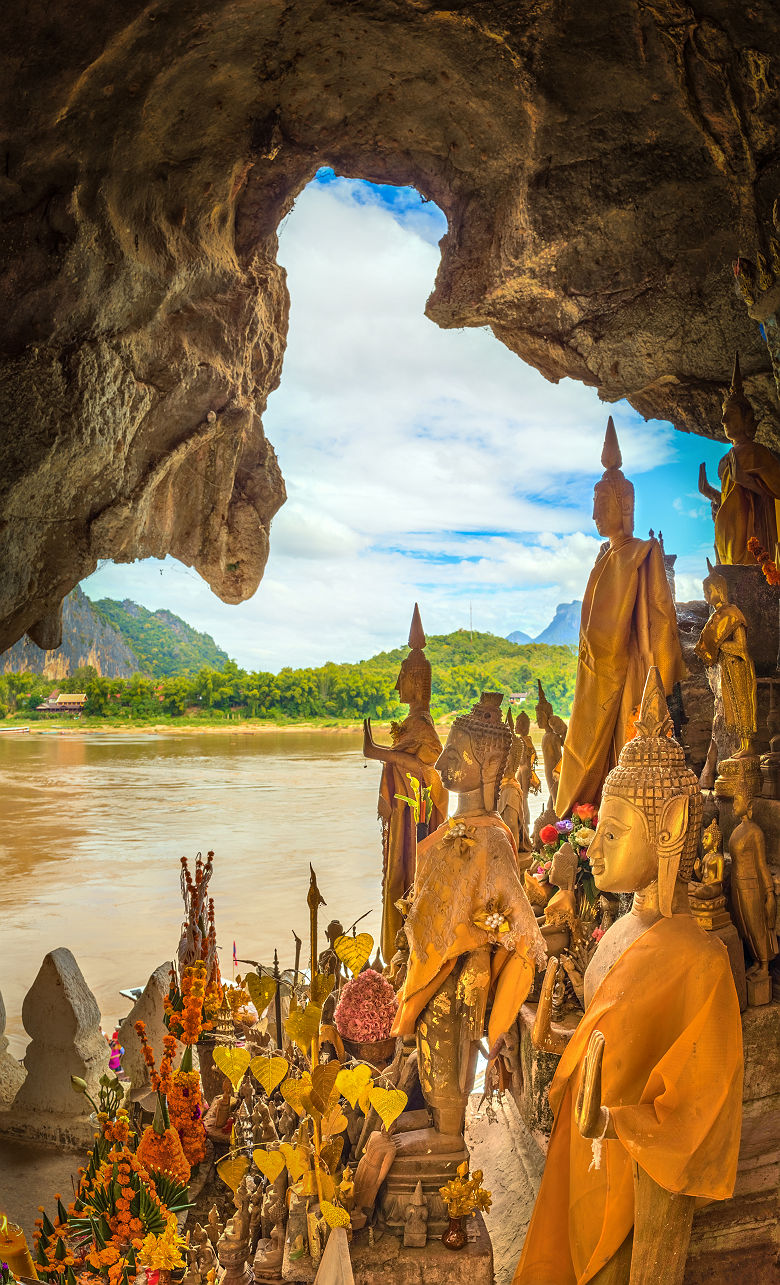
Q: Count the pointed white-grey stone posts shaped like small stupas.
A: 3